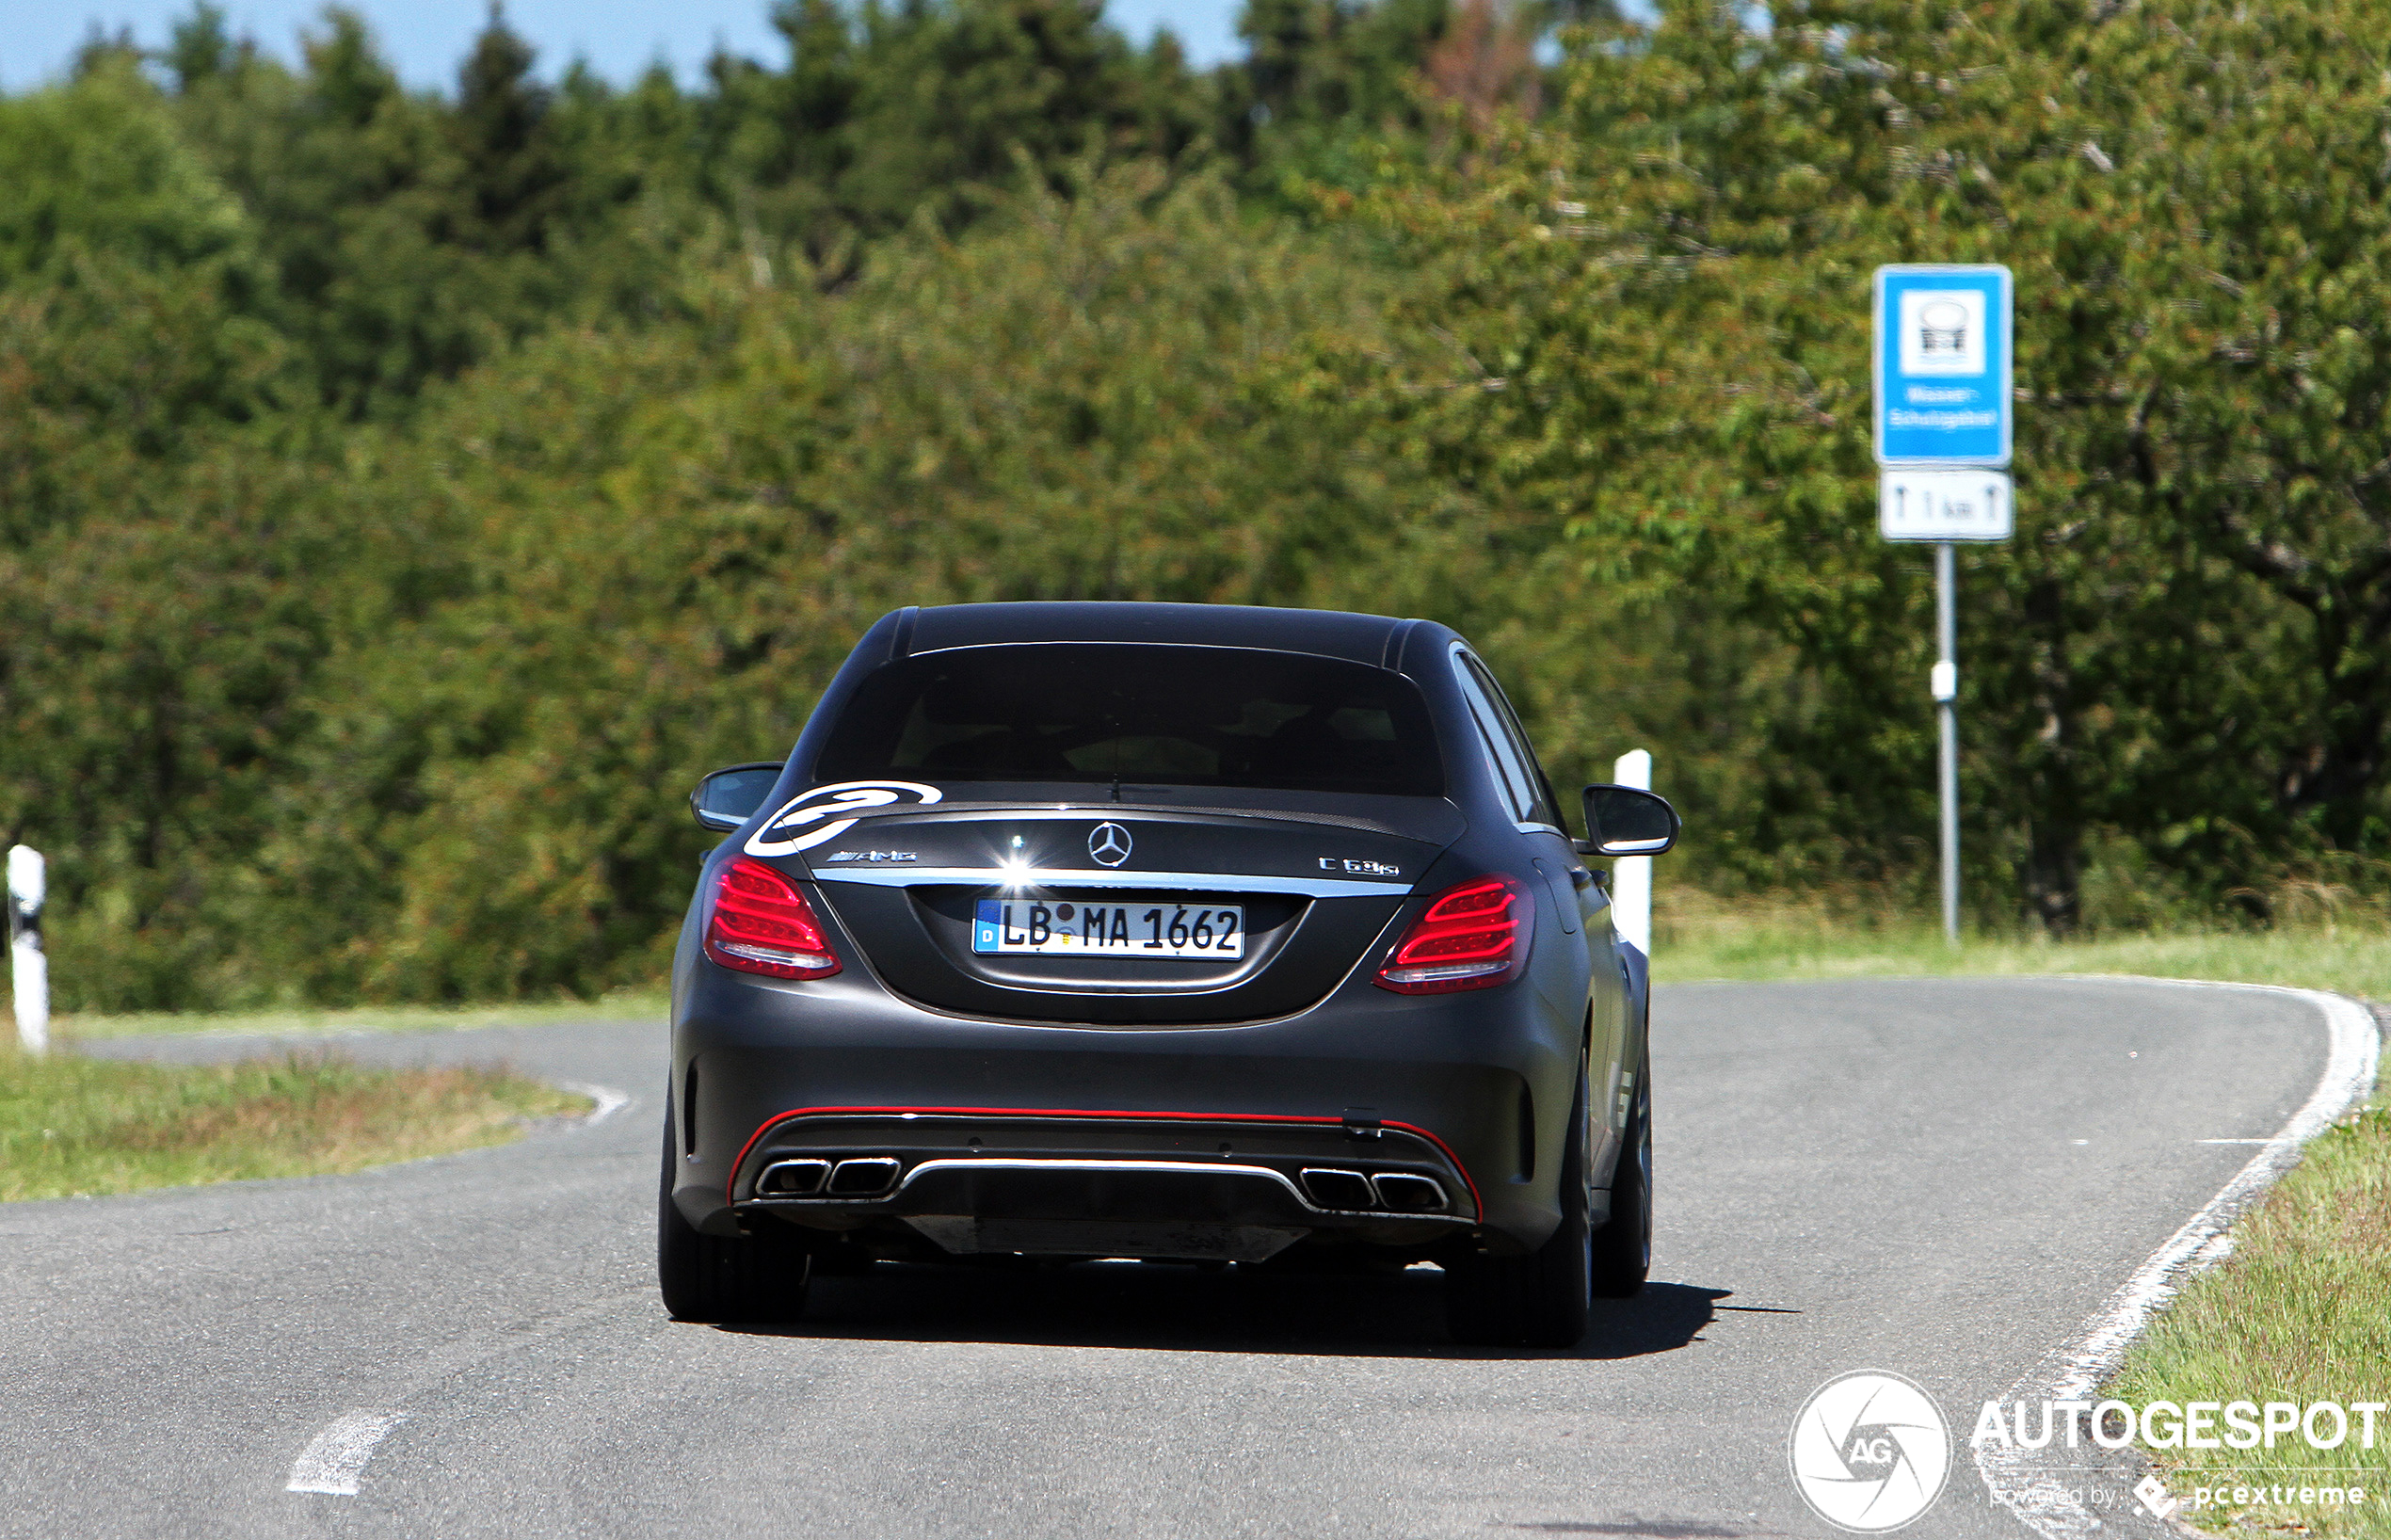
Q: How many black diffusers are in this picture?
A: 1